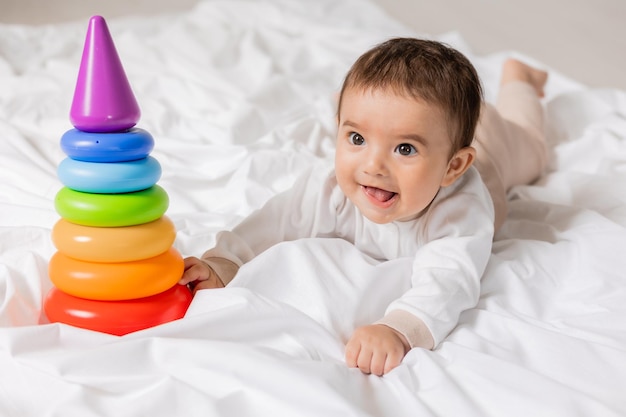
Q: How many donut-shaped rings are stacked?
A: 6